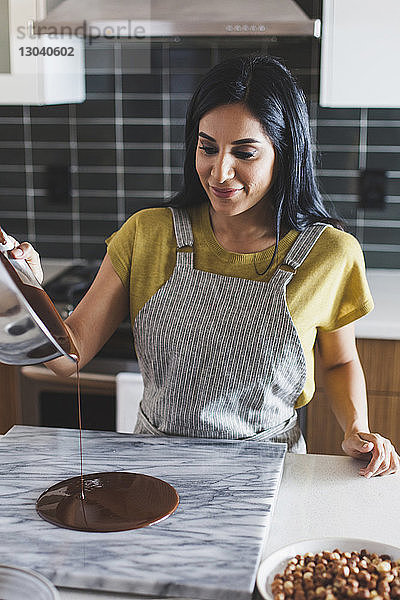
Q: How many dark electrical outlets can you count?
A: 2